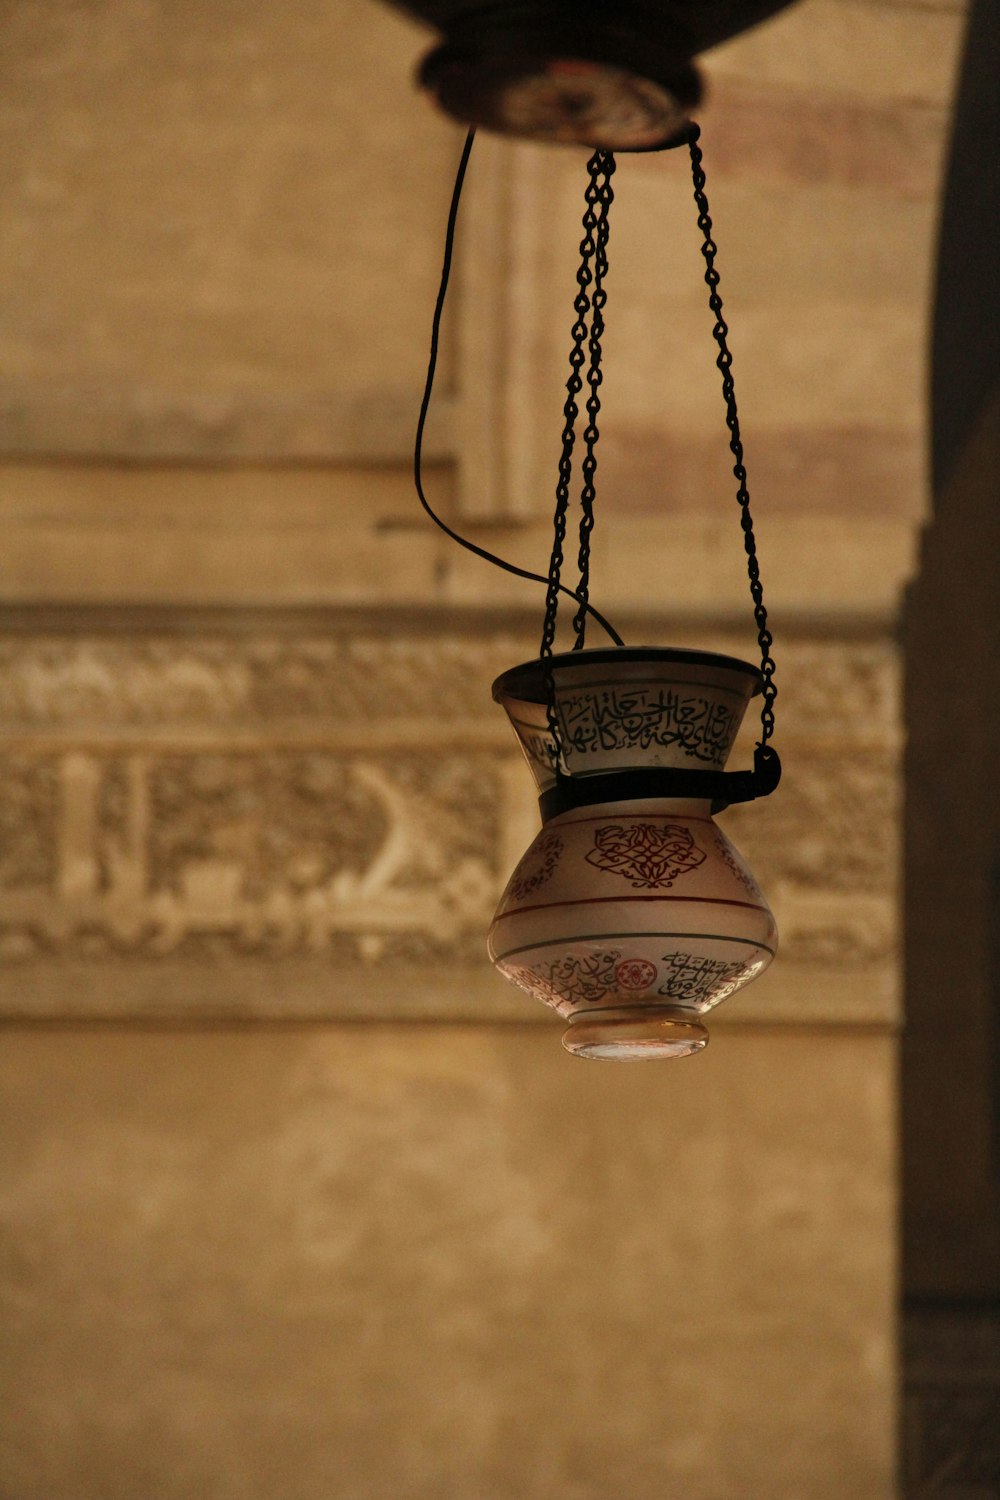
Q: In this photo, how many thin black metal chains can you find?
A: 3